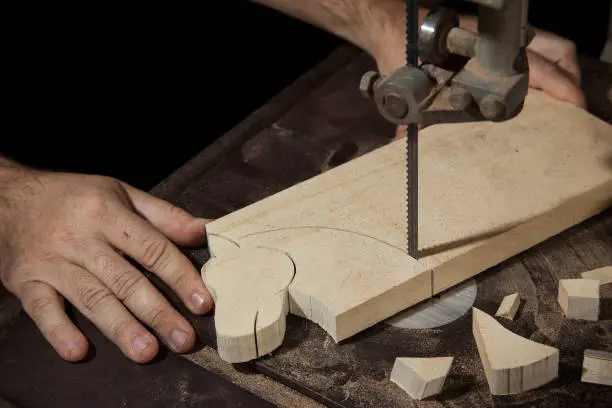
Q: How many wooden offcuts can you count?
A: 6